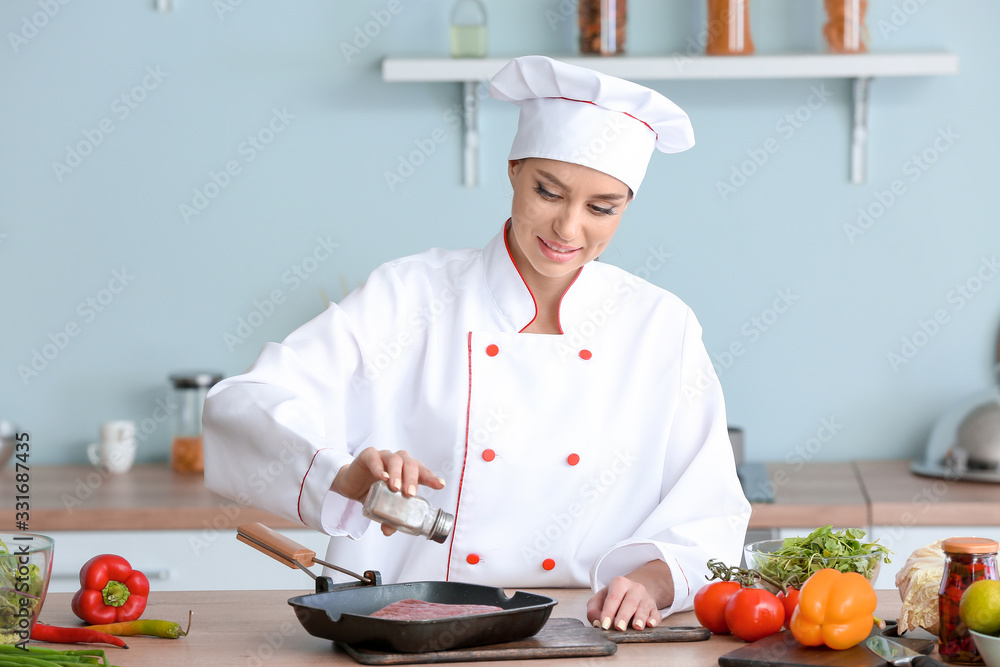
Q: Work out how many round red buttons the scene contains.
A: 6